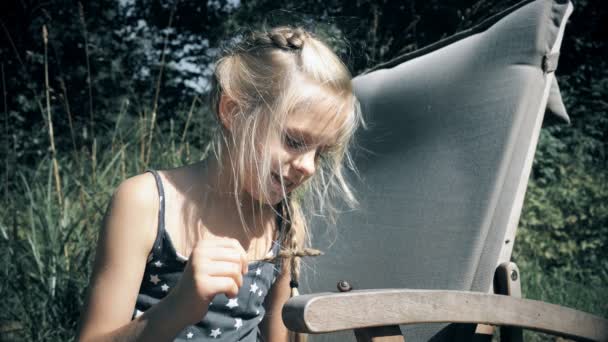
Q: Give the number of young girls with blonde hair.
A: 1